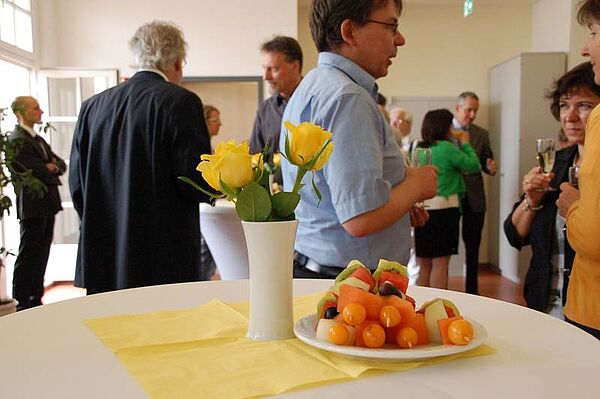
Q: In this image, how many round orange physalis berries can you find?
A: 6